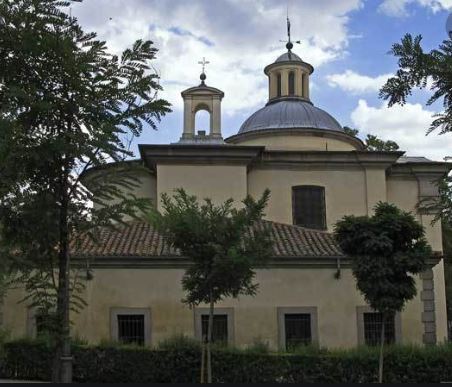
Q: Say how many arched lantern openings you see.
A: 3